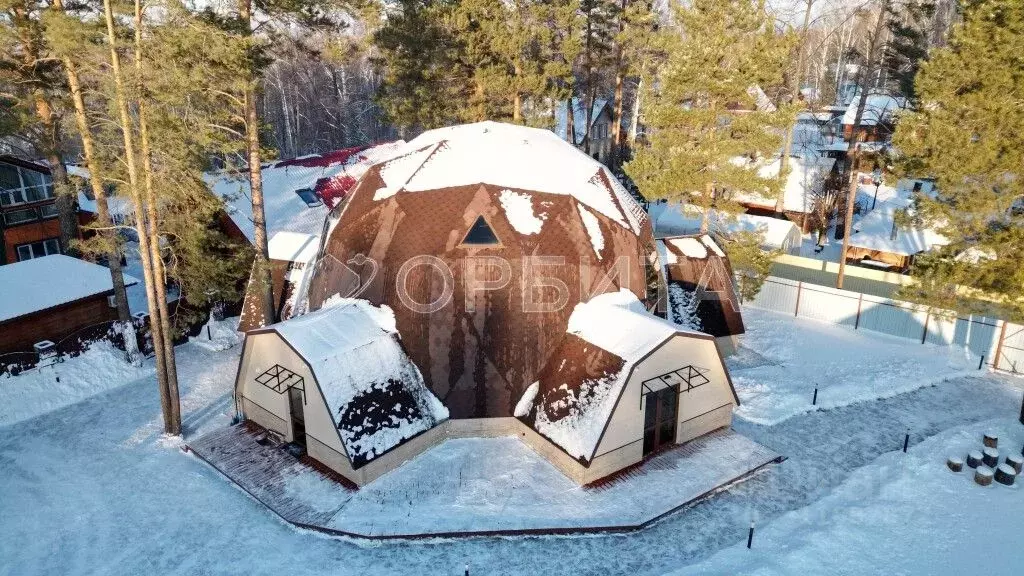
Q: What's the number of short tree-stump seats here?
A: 7